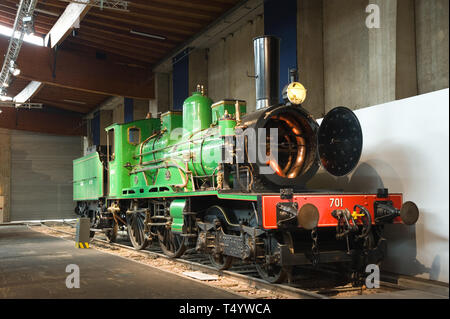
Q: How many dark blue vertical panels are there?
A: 4